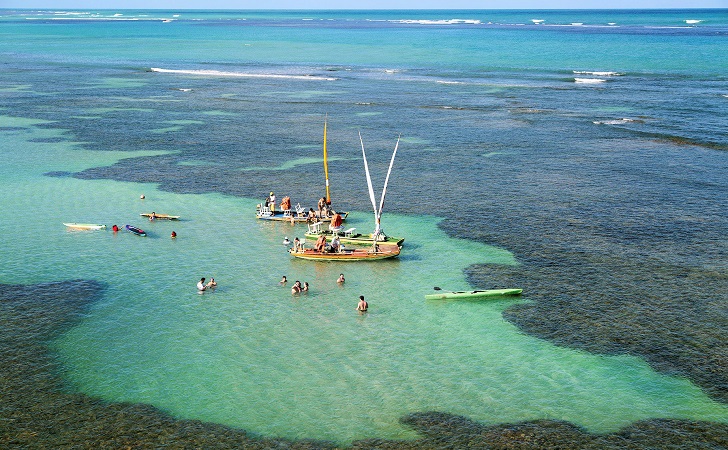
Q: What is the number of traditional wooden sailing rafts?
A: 3